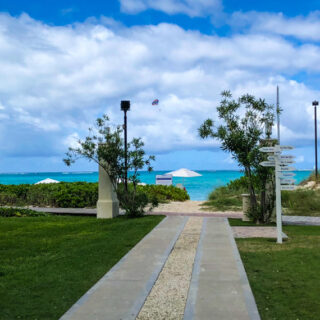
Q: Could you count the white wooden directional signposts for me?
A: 1